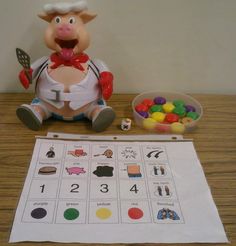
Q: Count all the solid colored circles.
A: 4